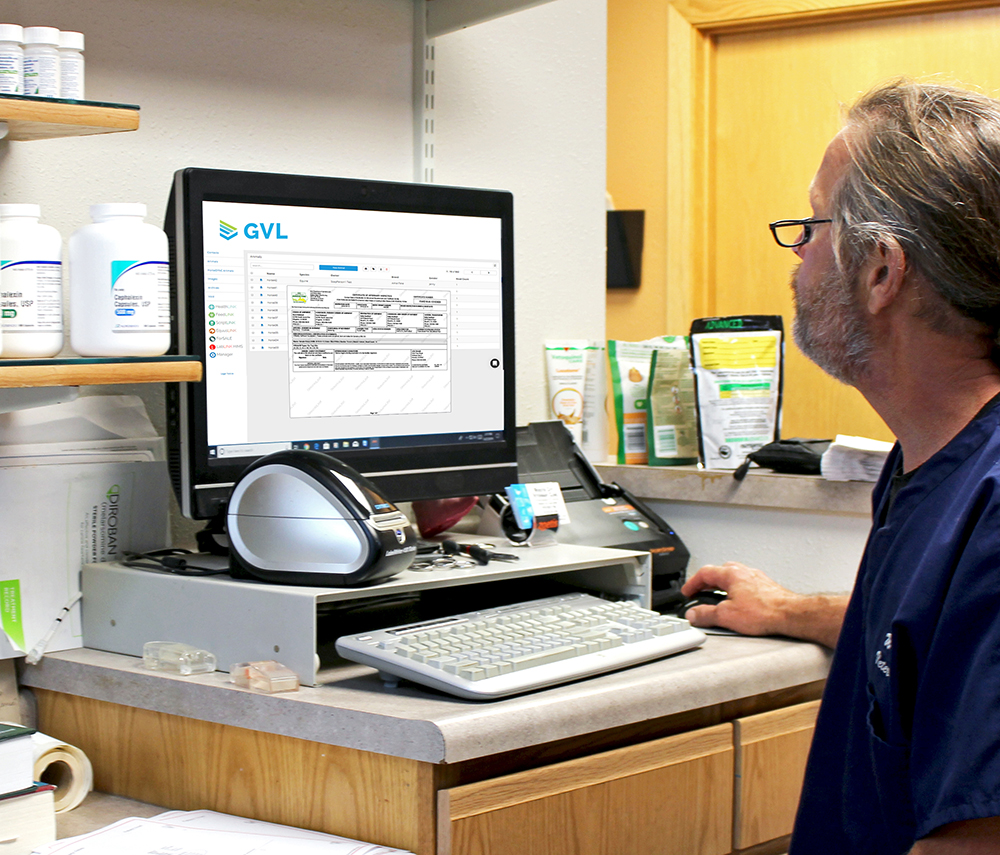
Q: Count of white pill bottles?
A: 5